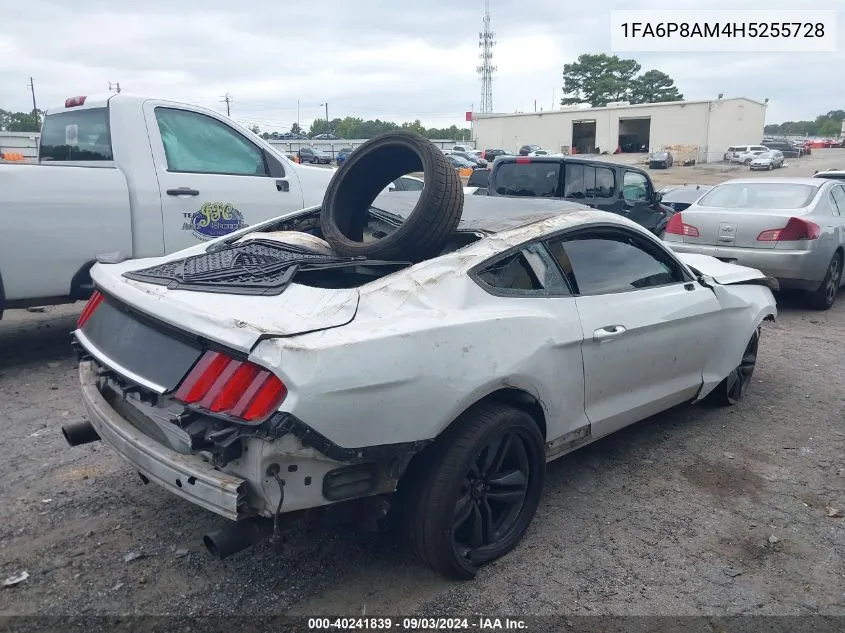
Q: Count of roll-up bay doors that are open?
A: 2